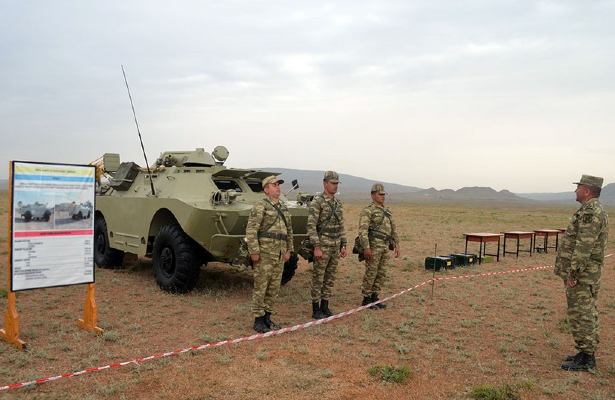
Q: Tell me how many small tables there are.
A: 4